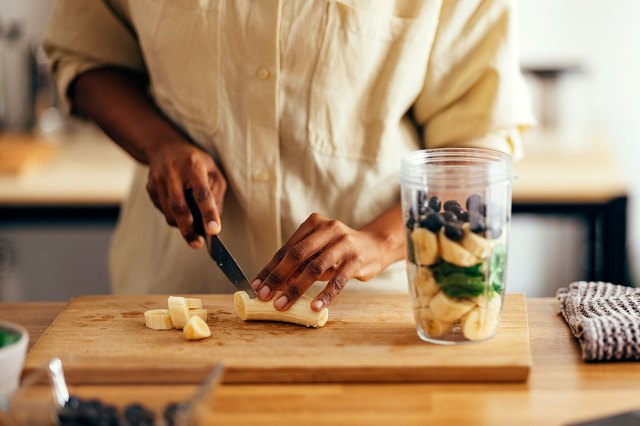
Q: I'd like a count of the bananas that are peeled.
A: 1